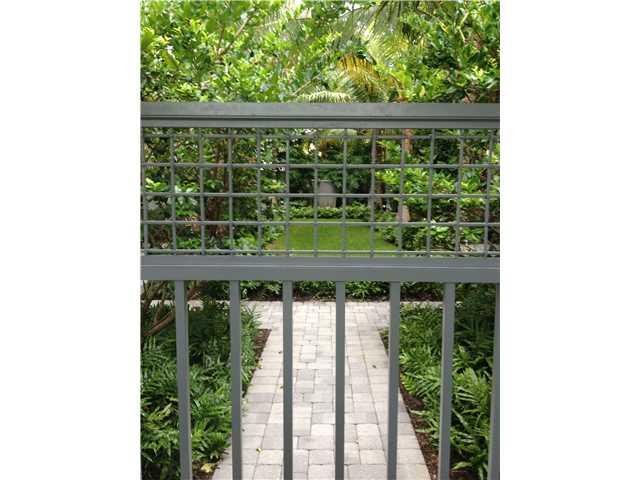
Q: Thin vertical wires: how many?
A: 13